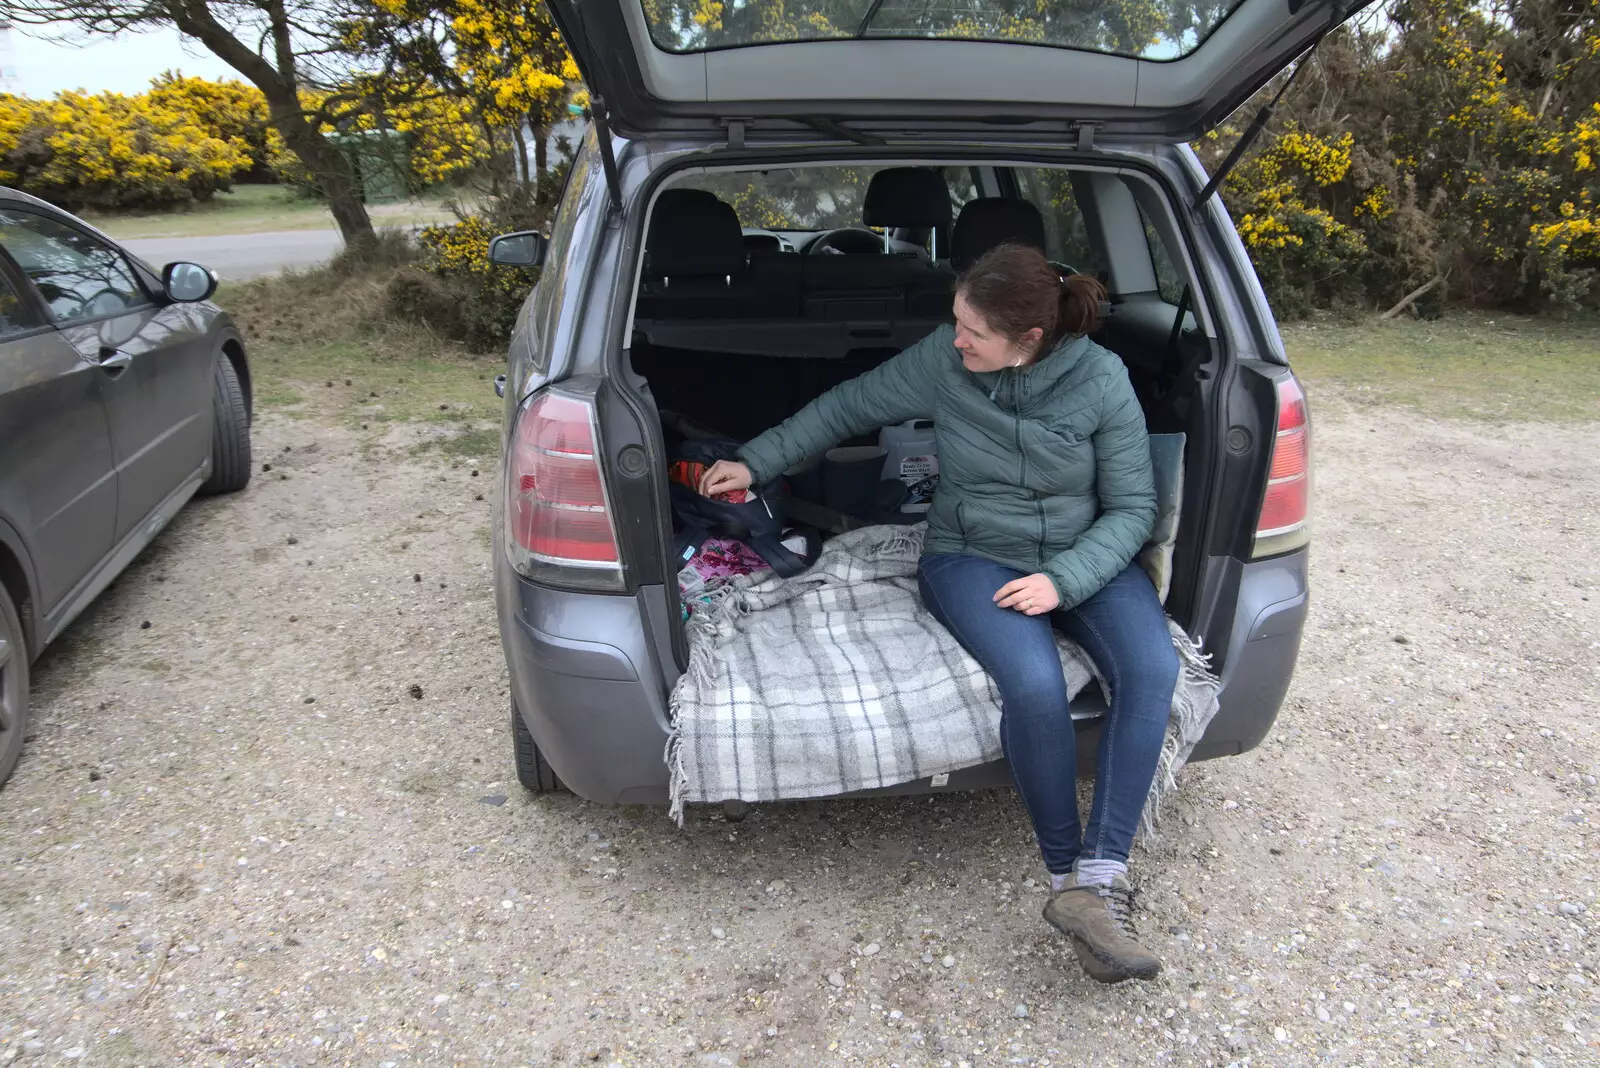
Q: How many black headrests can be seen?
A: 3